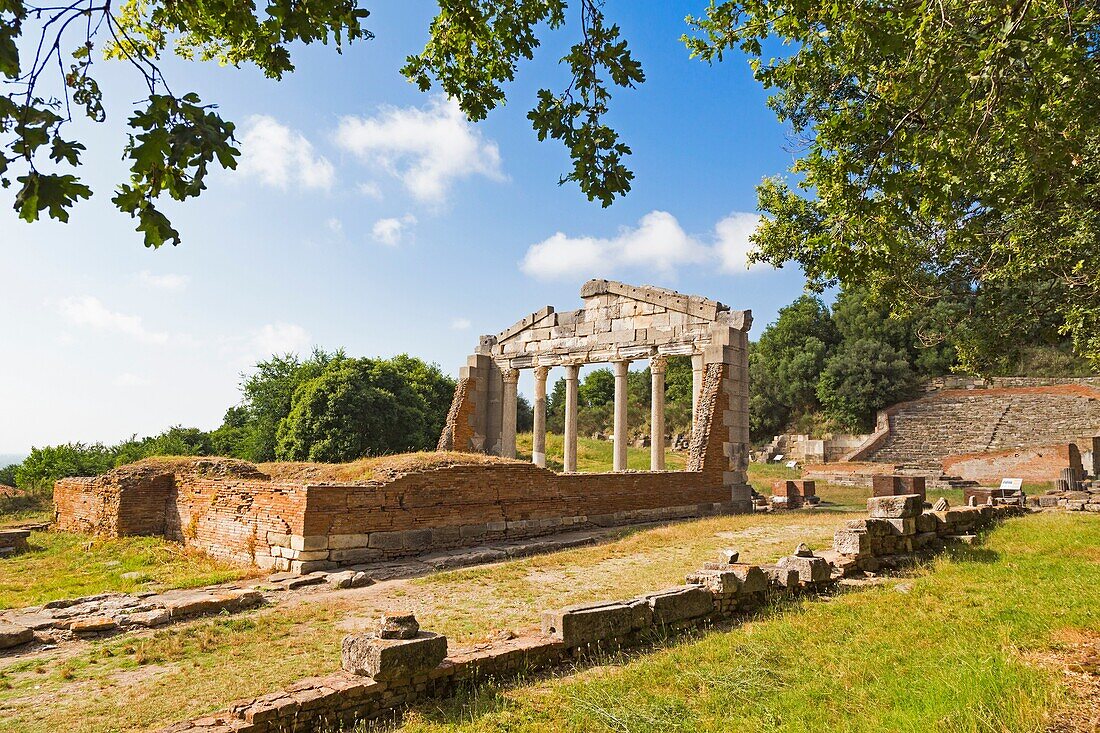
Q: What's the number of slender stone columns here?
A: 6